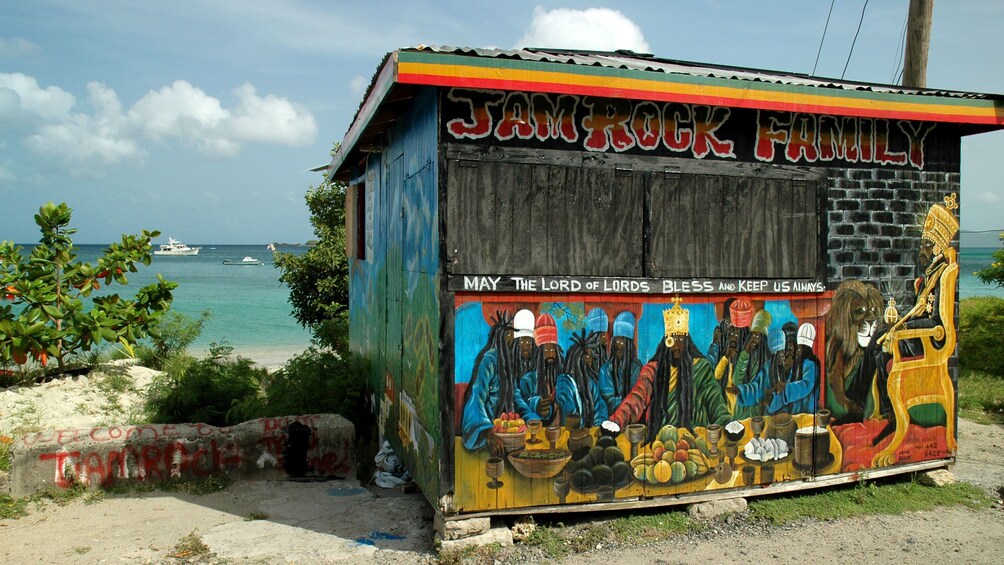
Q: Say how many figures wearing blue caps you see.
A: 3